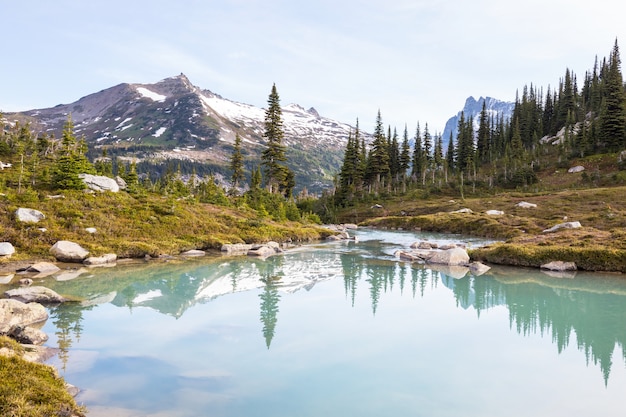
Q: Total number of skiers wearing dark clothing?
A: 0